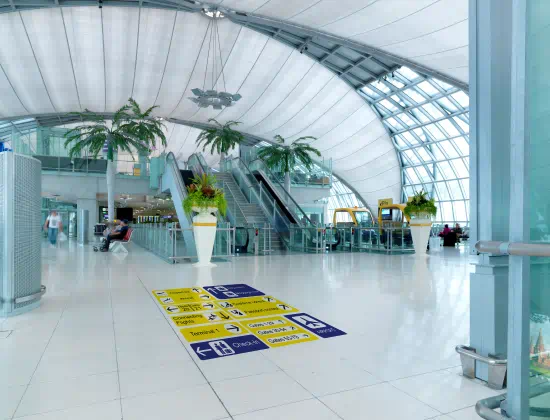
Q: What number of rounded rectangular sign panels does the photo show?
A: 9